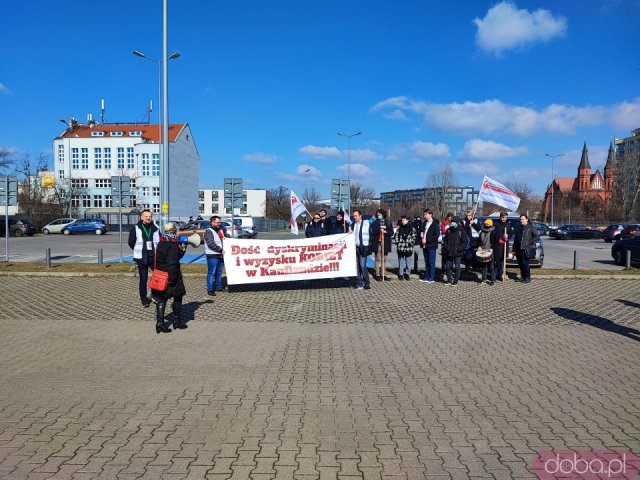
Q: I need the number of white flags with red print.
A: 2